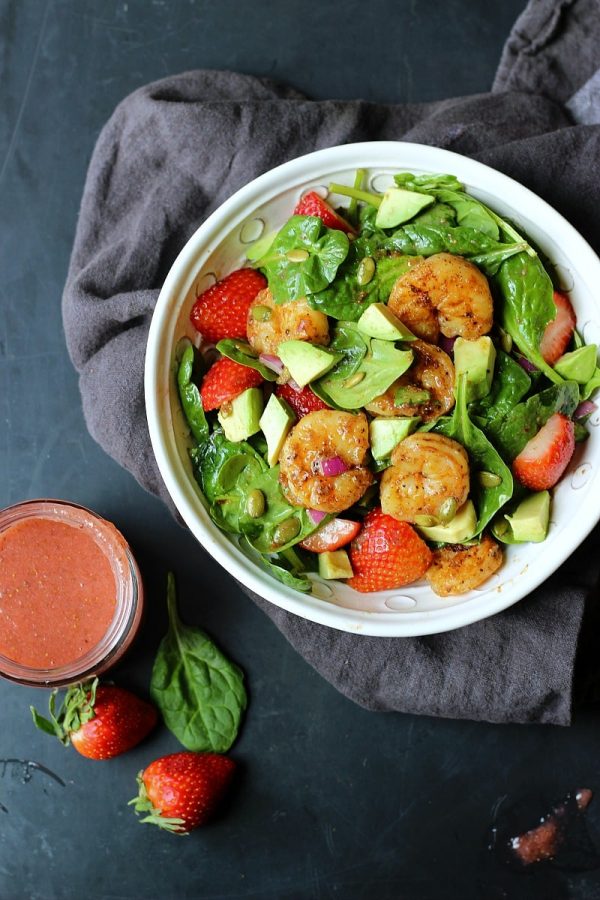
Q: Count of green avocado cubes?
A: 11